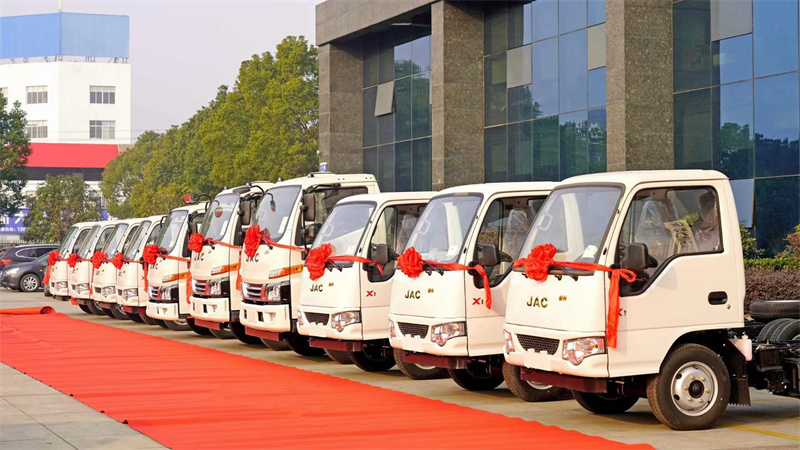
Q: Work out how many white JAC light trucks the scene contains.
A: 10